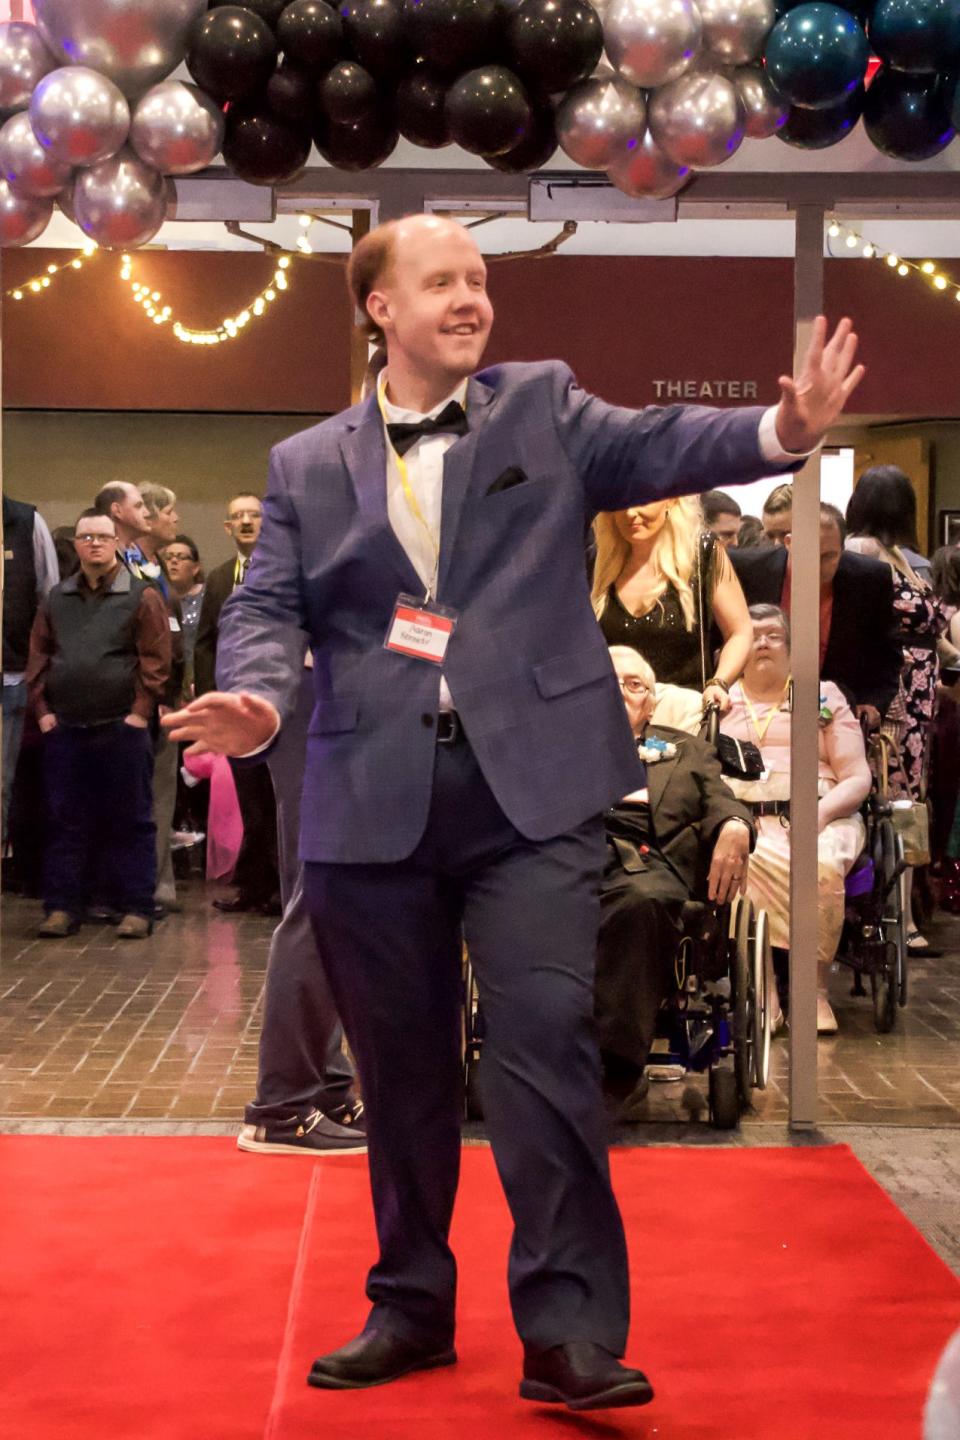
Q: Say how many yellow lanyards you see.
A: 3